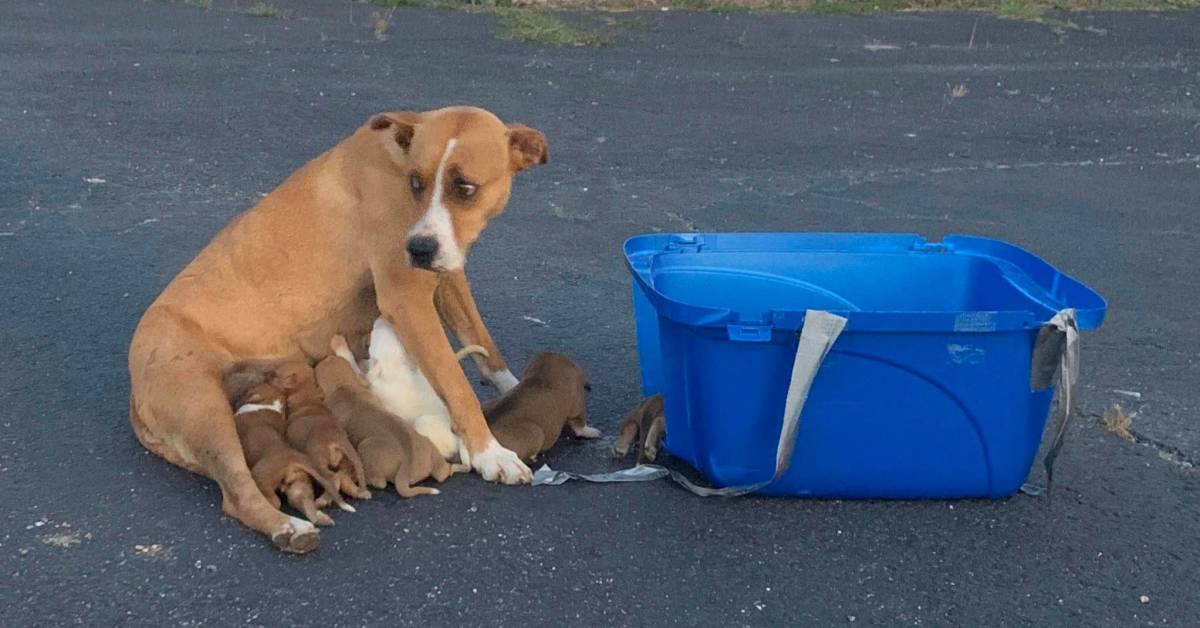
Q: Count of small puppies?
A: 6